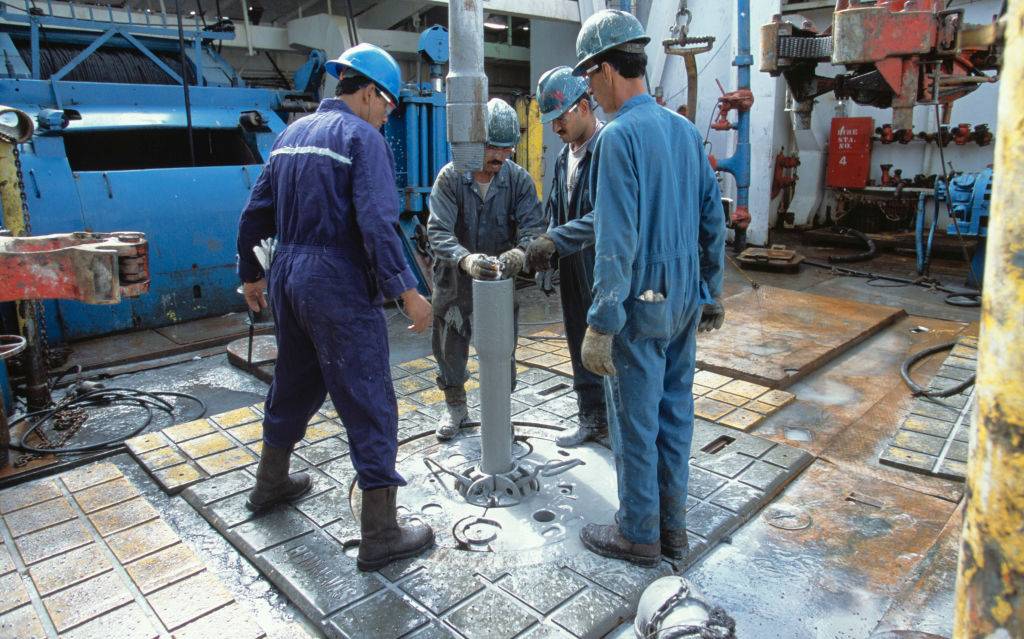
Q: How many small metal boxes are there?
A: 1